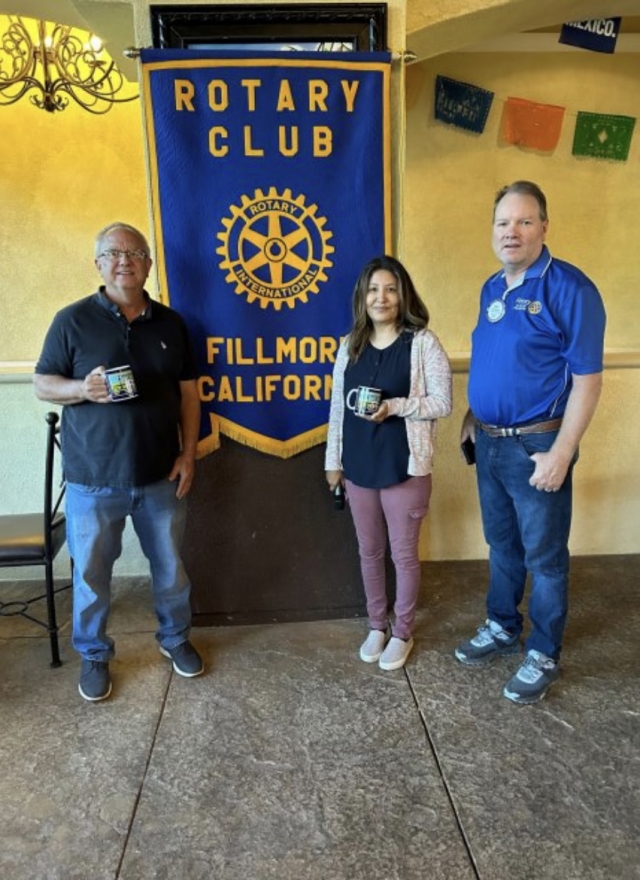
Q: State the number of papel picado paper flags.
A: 3